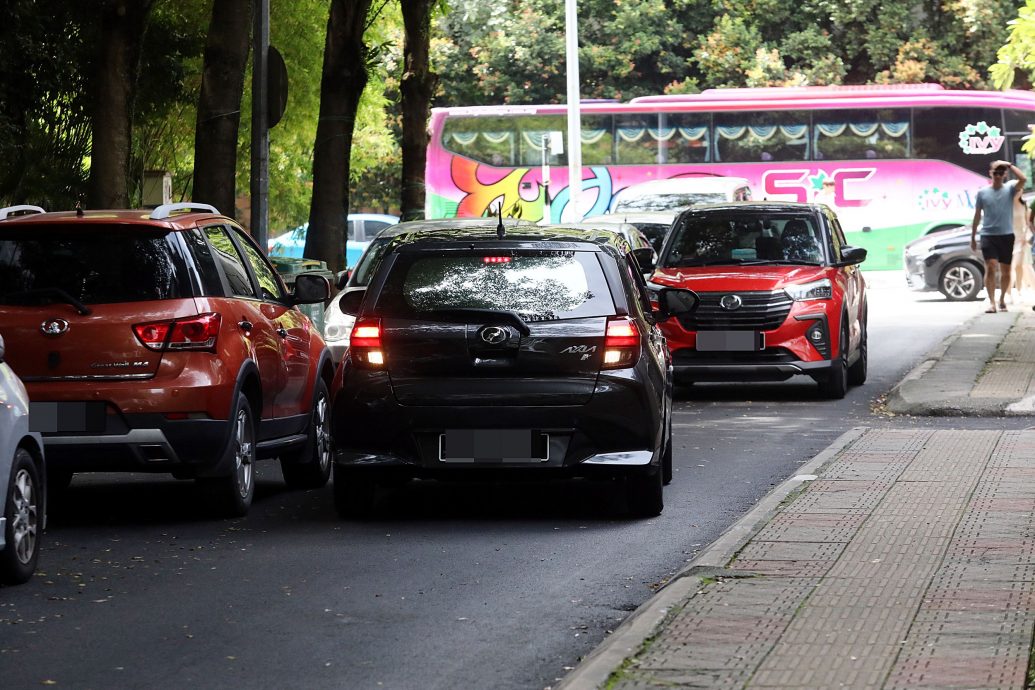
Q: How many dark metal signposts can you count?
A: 1